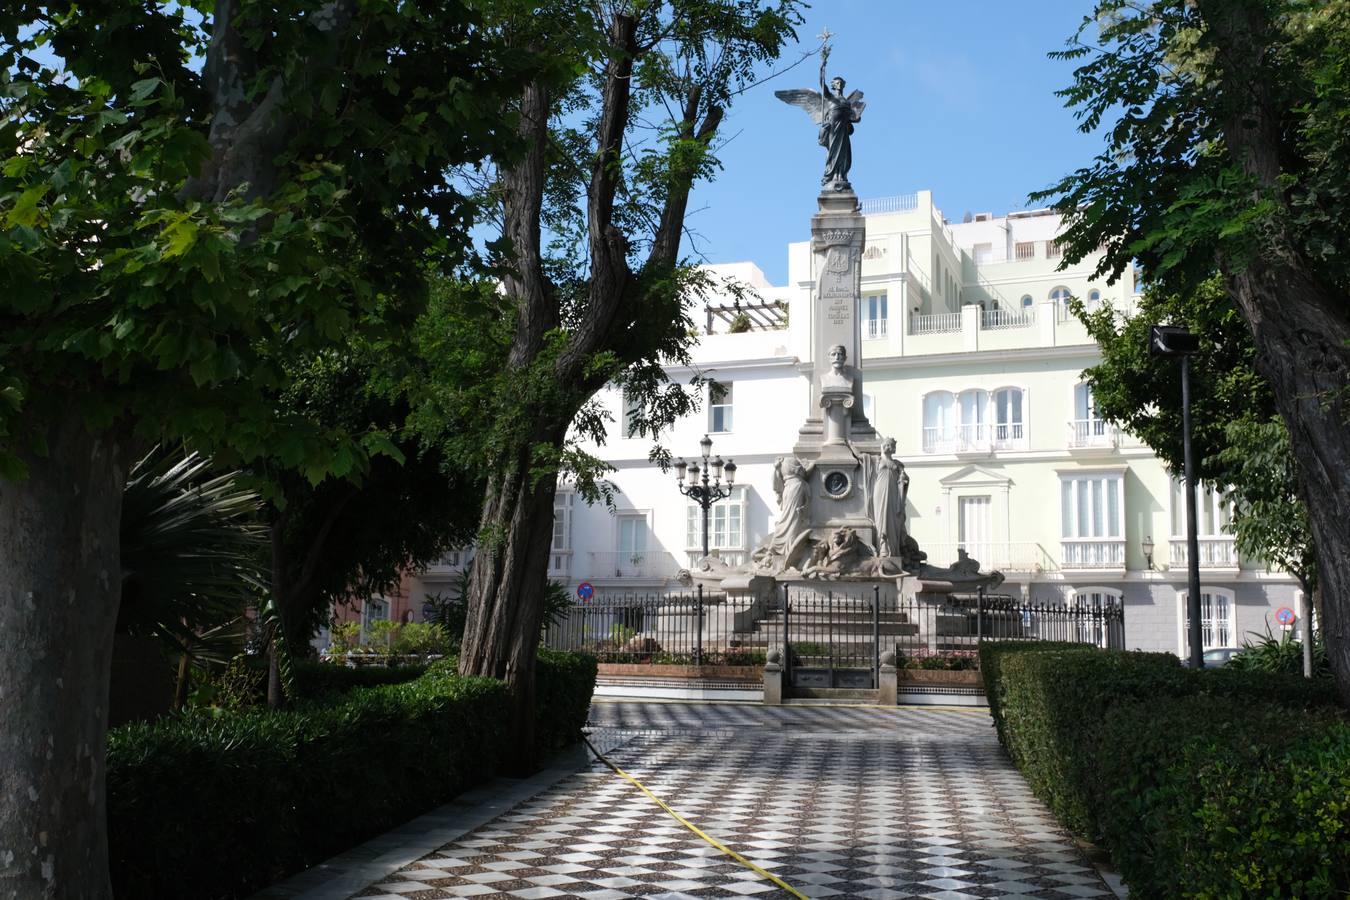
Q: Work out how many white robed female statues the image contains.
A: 2